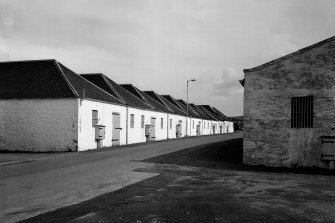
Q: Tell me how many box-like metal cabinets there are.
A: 3